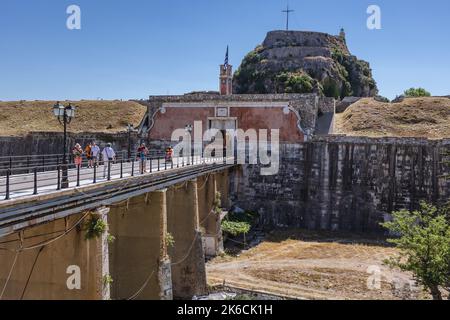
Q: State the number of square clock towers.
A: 1